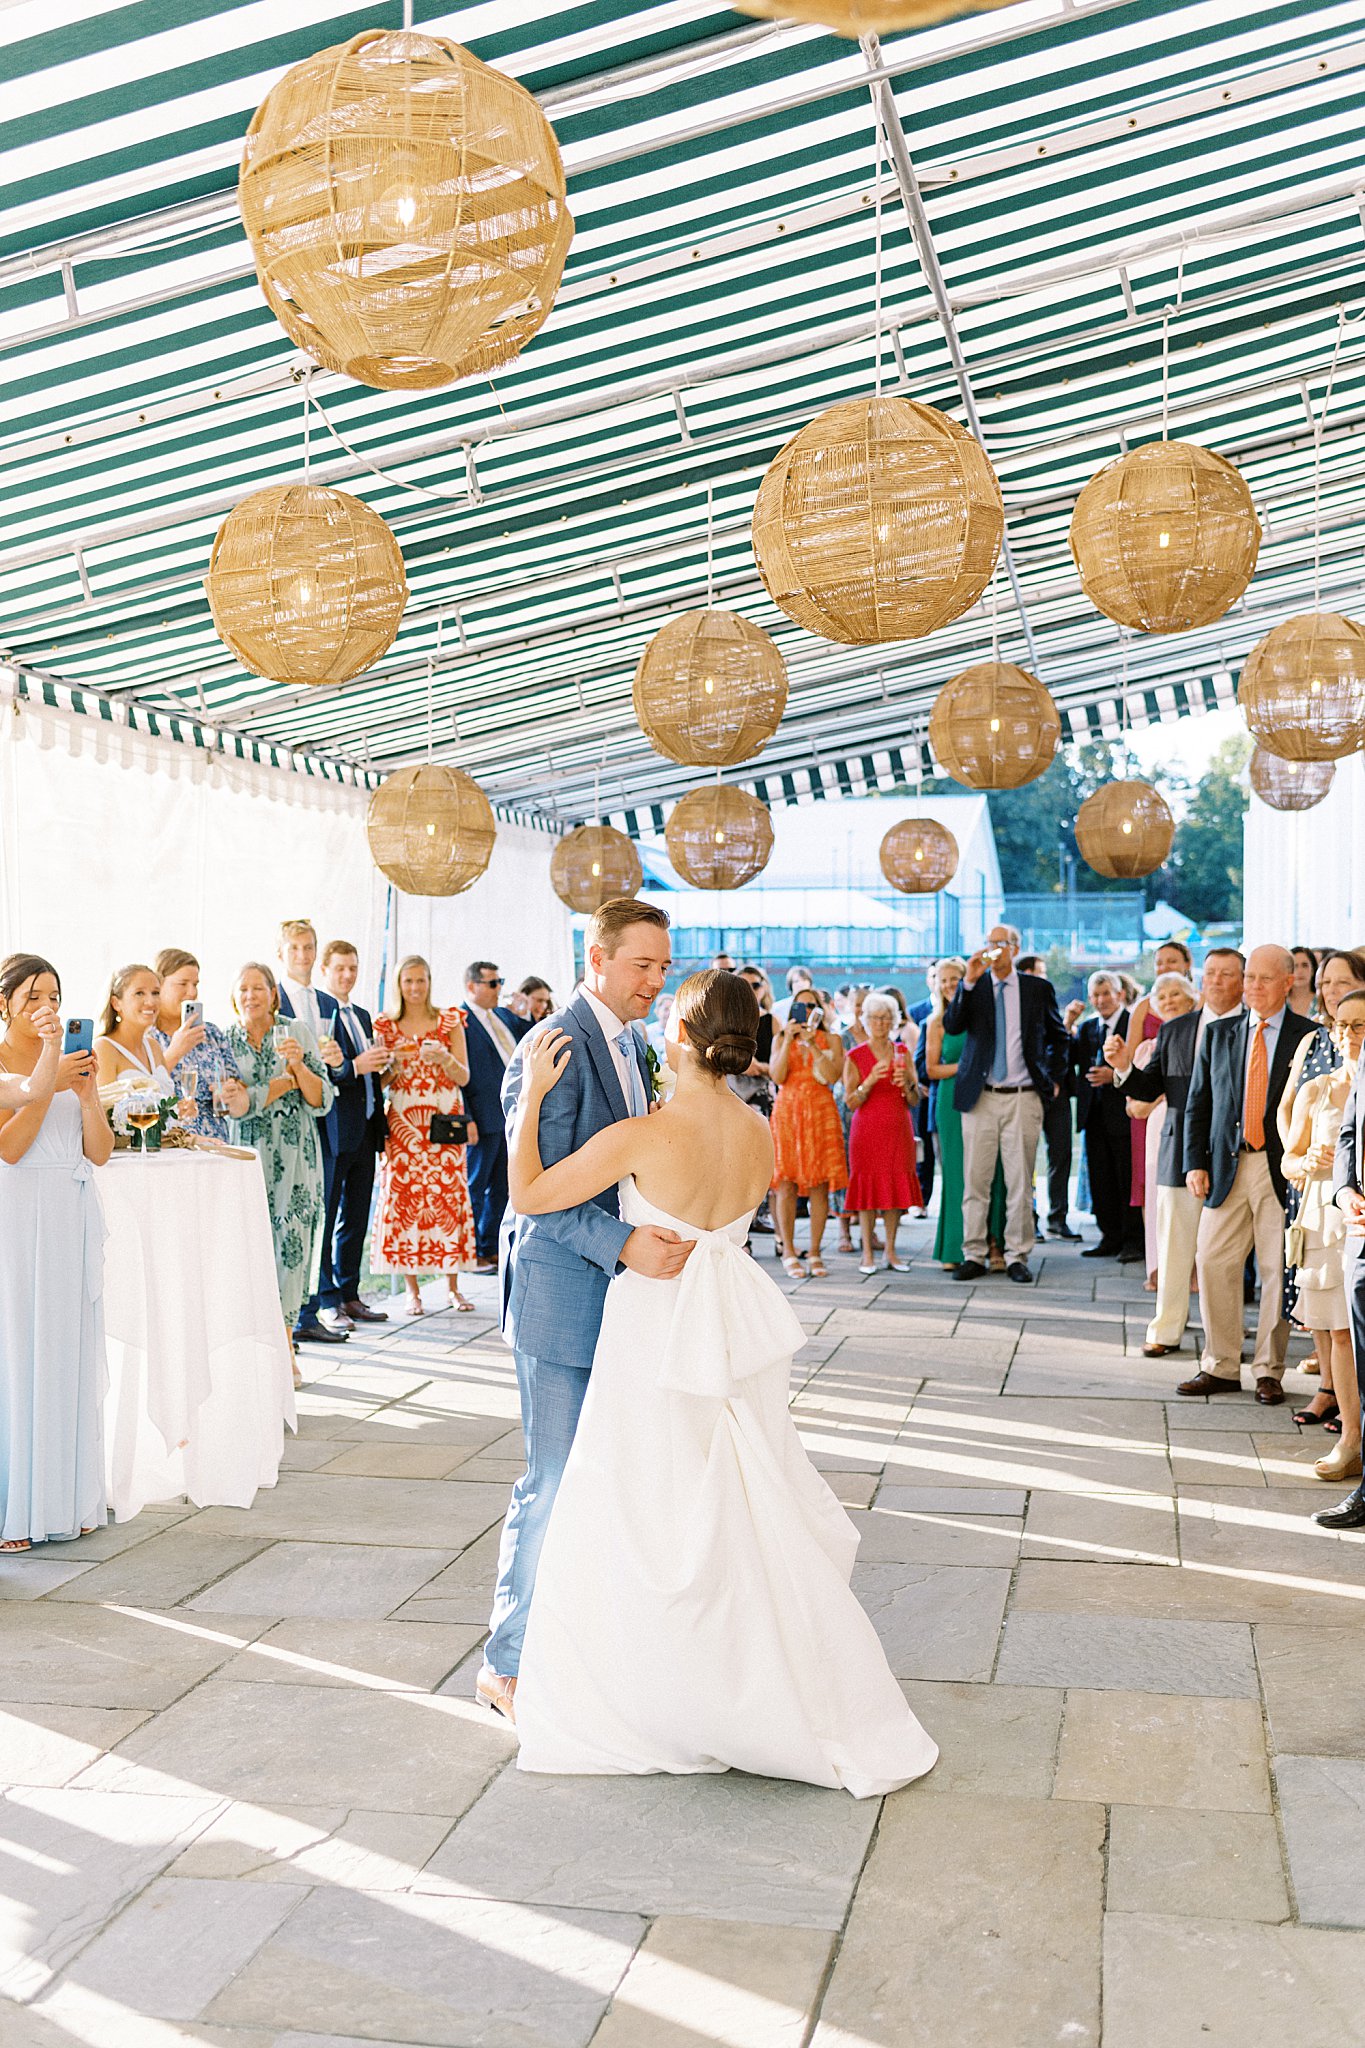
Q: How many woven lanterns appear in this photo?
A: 14